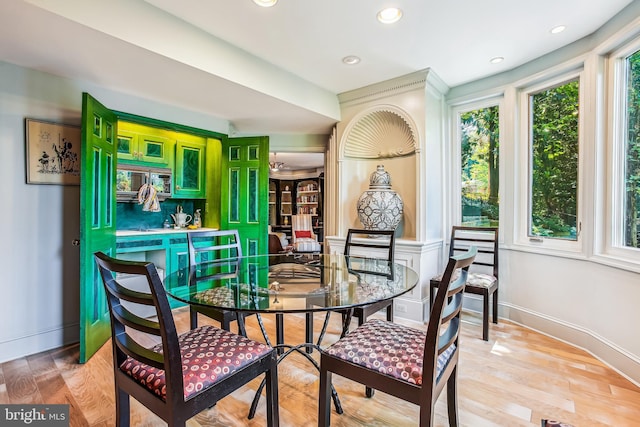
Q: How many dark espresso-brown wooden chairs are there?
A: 5